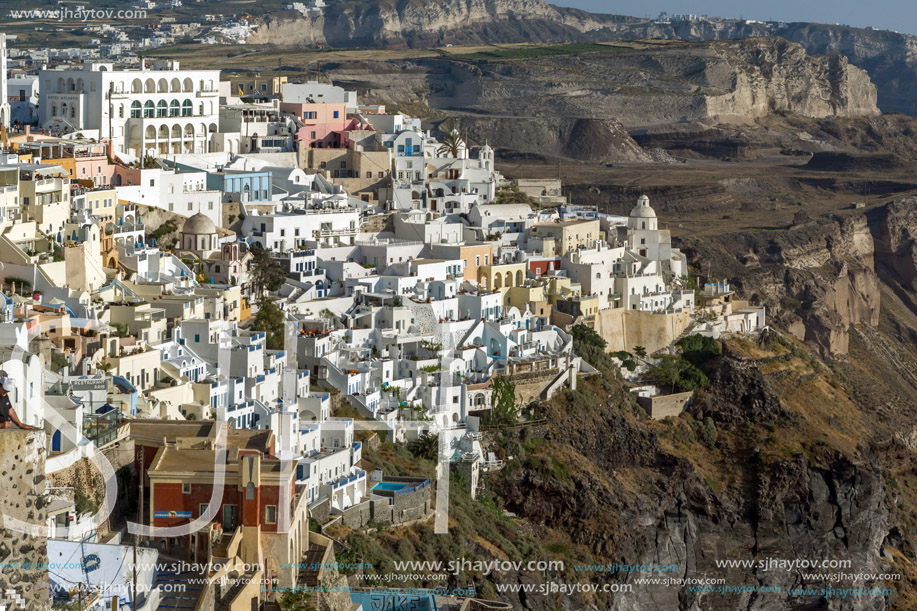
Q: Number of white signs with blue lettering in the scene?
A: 1